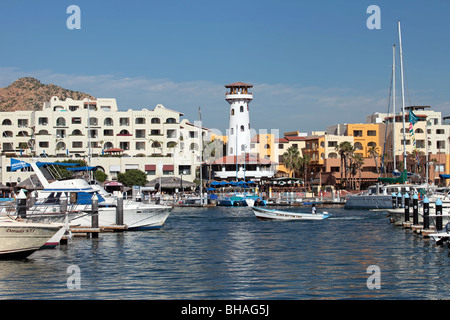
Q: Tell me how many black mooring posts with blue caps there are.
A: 6